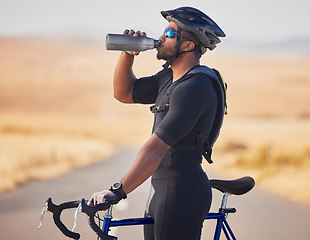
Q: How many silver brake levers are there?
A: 2